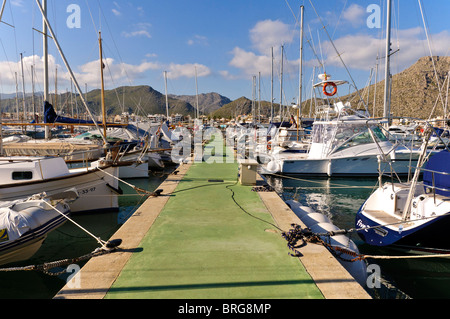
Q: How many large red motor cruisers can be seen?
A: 0